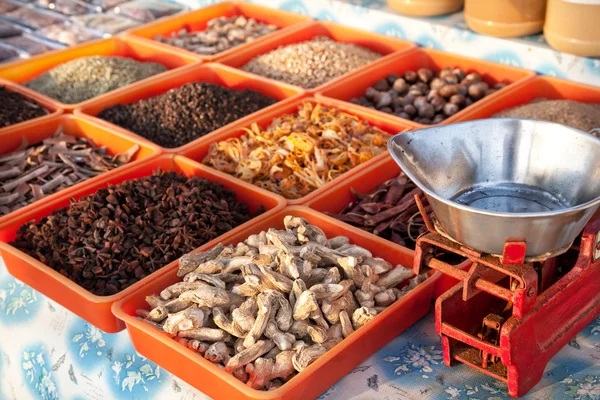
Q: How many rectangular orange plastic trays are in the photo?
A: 12